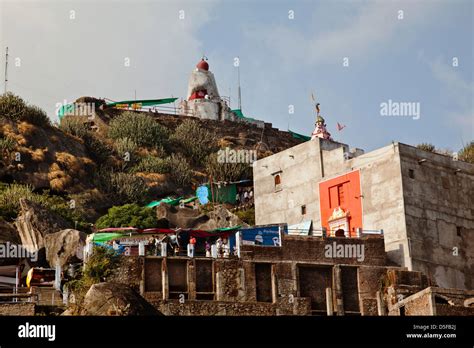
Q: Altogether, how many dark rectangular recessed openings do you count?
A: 6